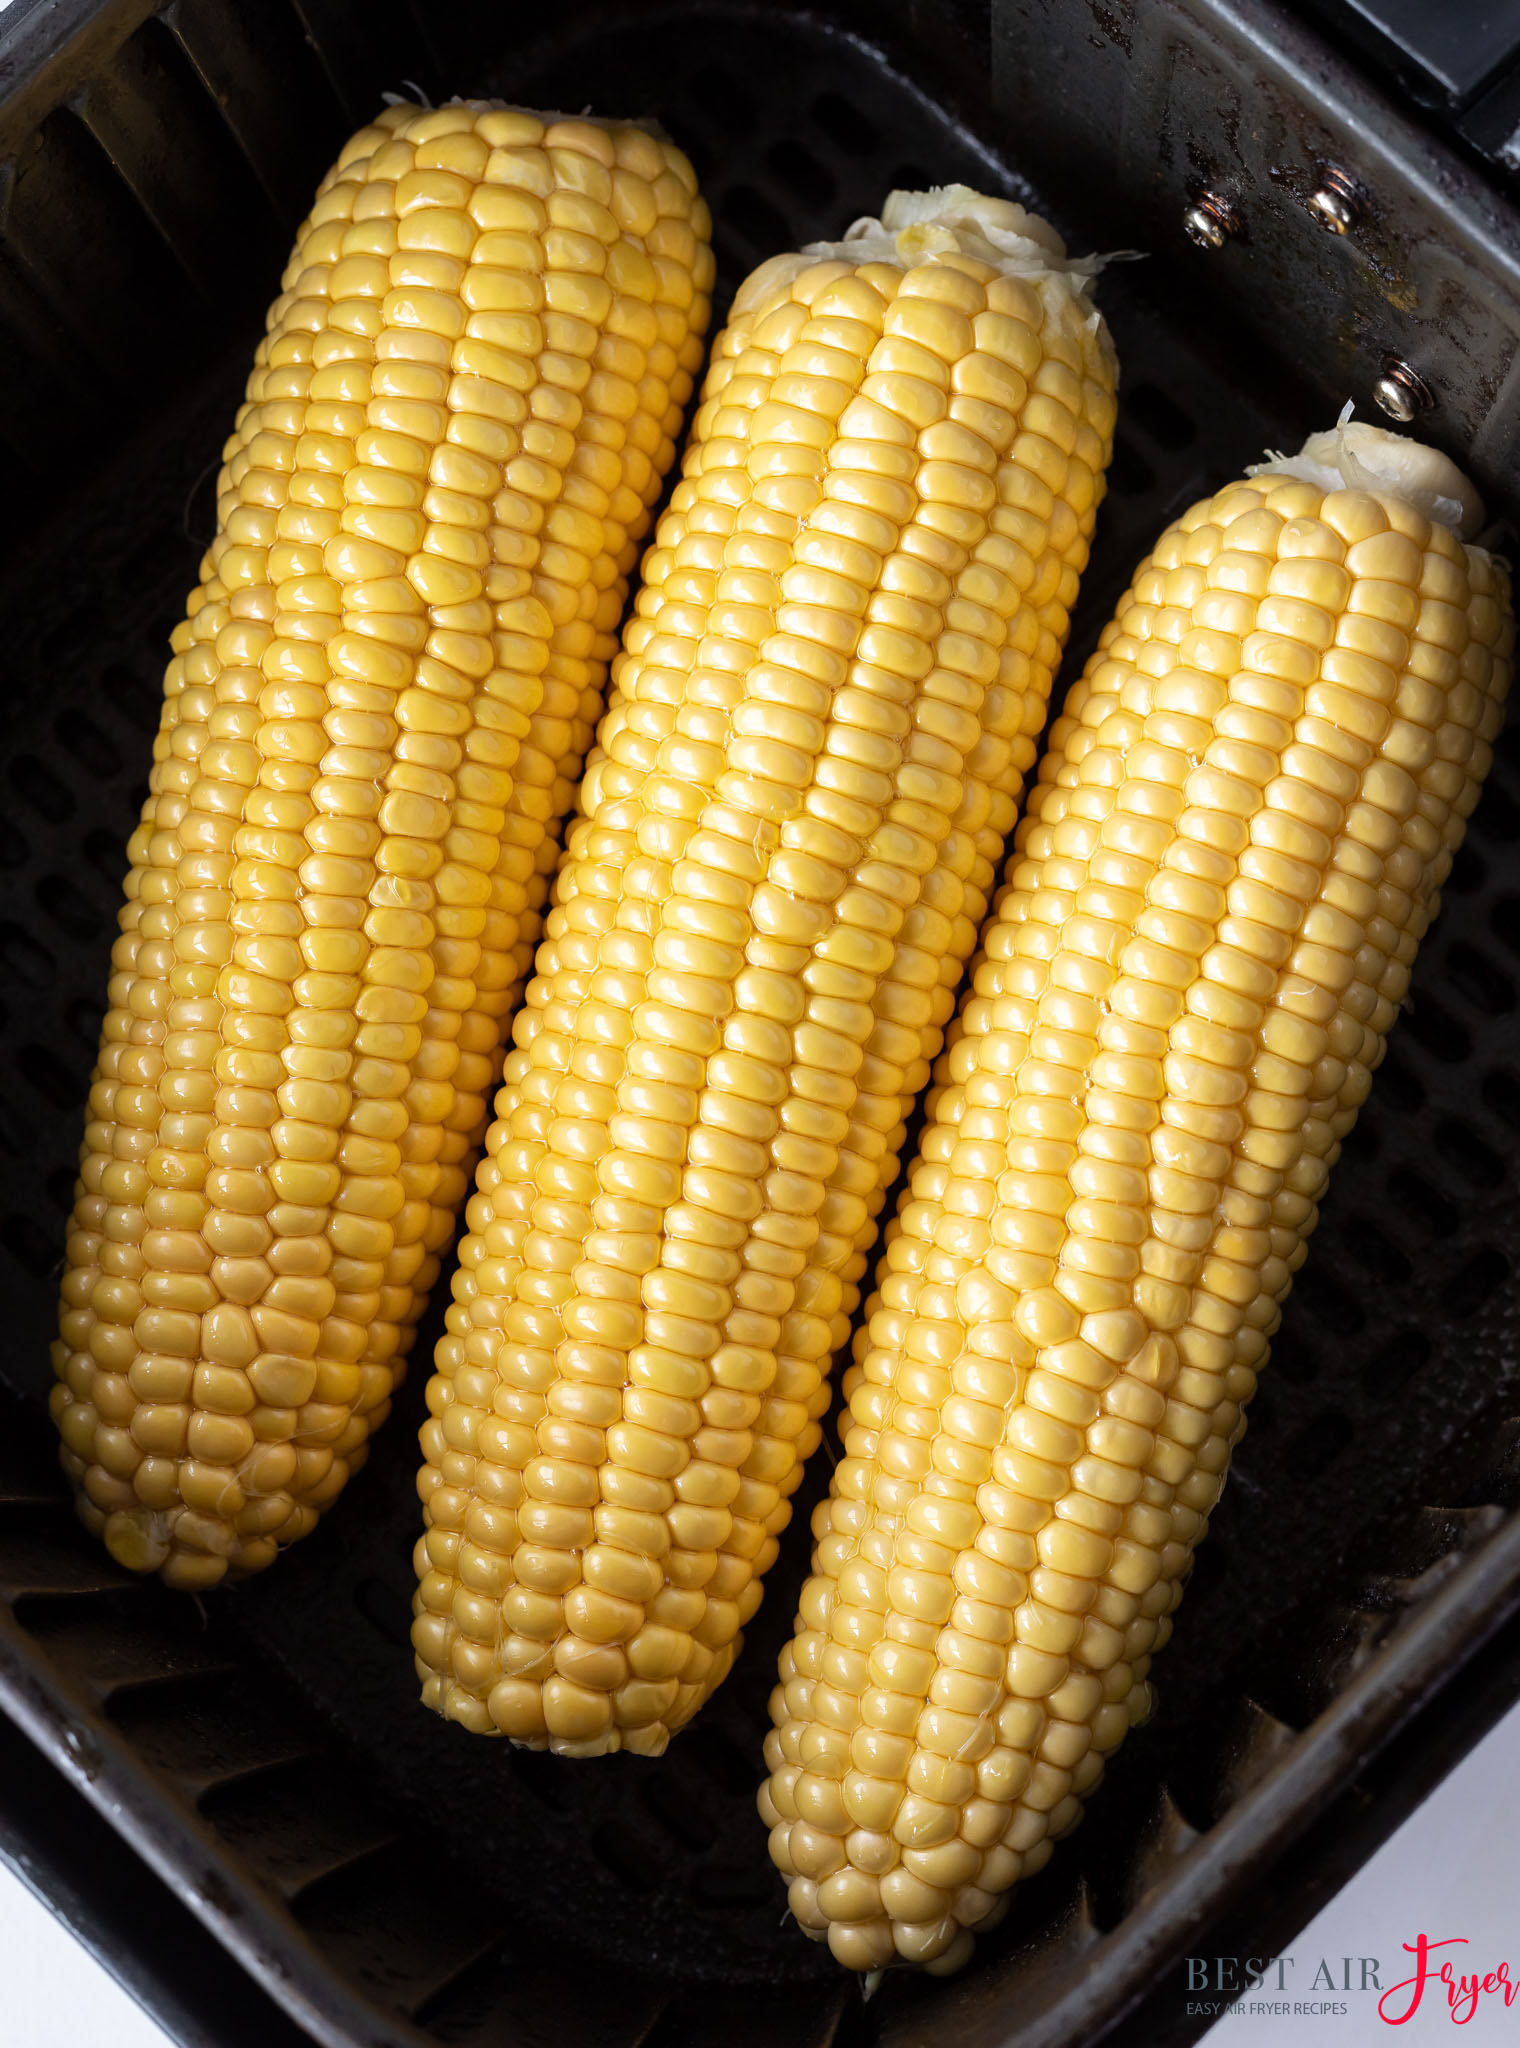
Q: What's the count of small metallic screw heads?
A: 3